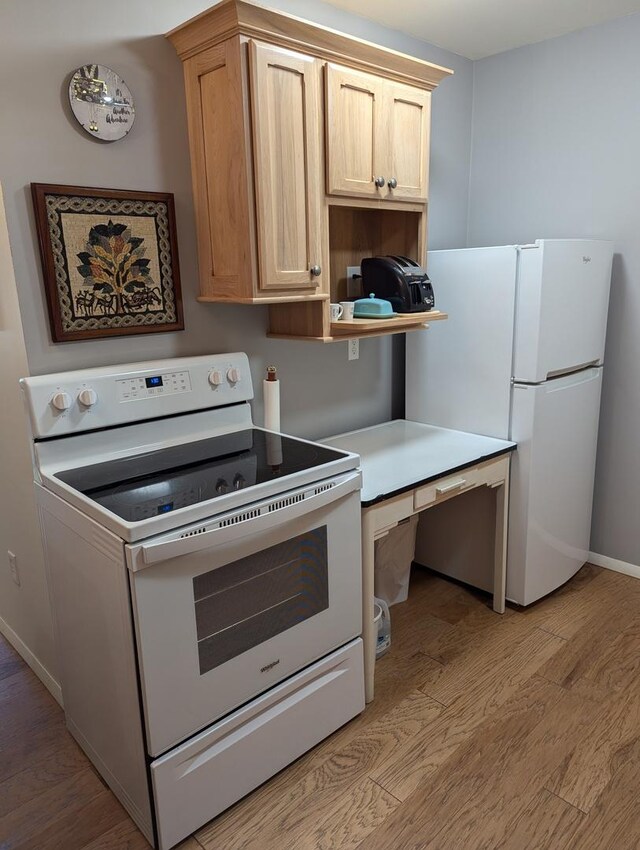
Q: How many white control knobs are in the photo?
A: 4